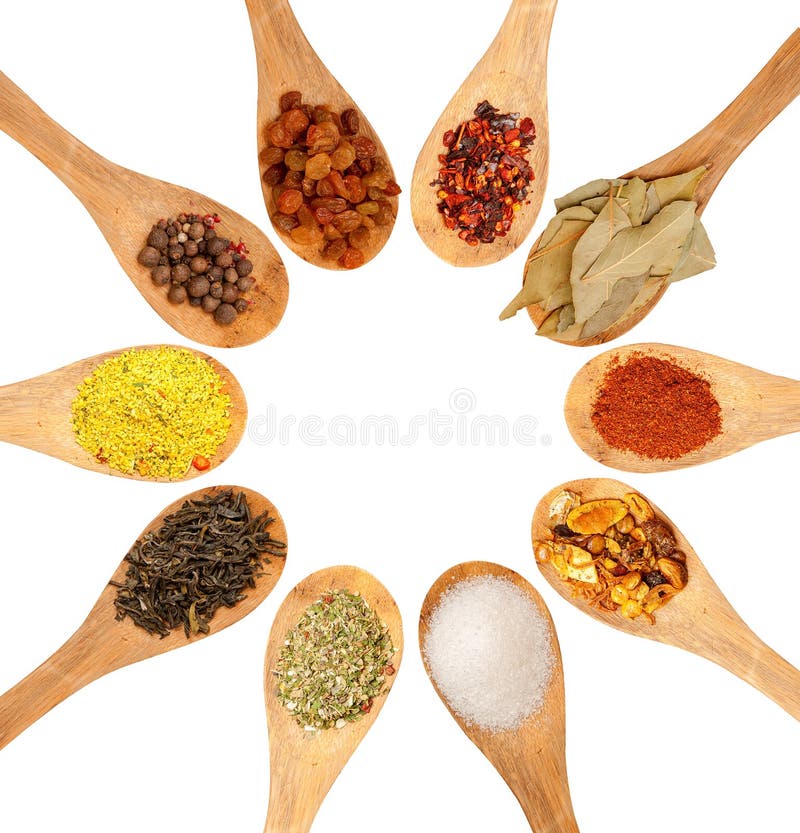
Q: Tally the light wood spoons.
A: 10